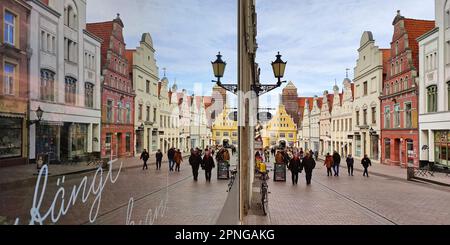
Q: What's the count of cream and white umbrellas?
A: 0